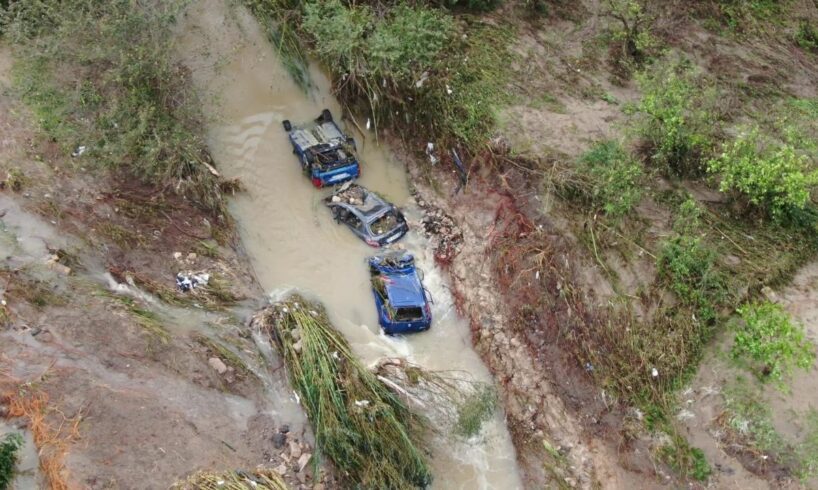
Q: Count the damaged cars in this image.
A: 3